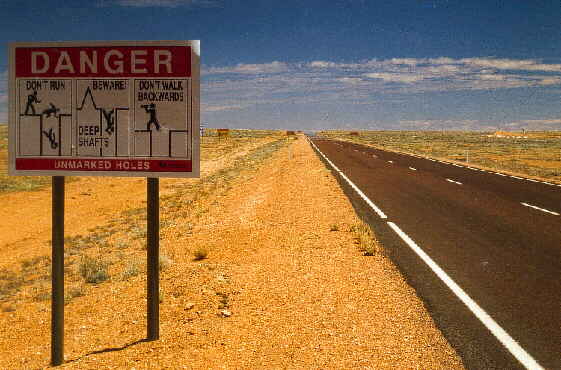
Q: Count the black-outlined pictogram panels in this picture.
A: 3